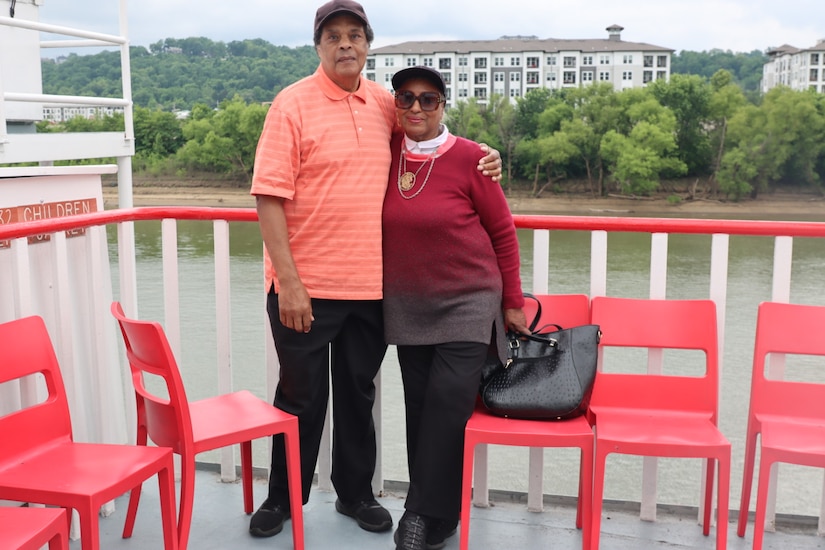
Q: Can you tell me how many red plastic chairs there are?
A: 6